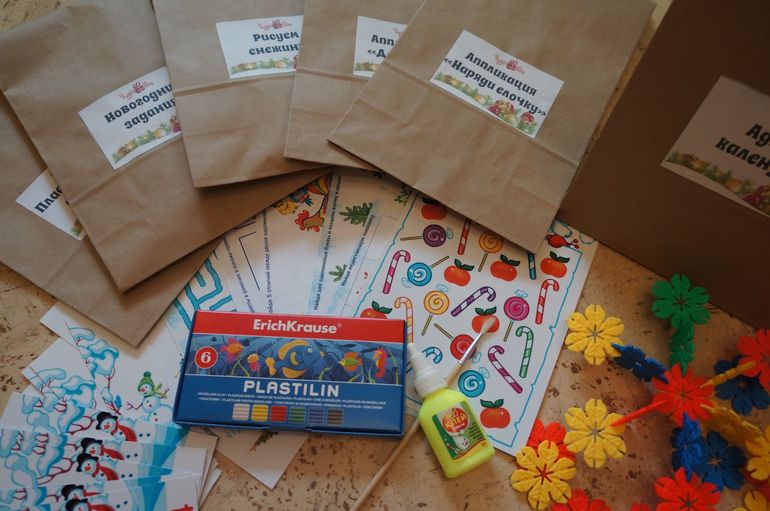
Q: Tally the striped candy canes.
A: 9